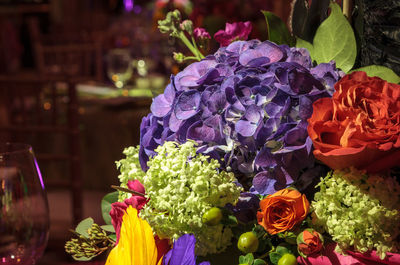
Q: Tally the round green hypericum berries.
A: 3